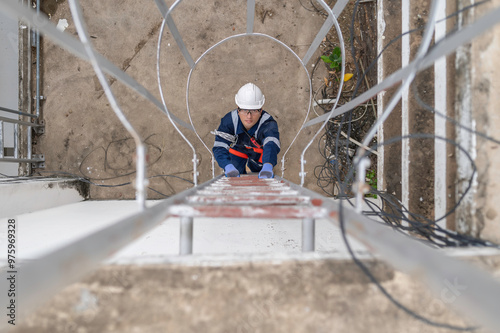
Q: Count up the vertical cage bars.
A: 5